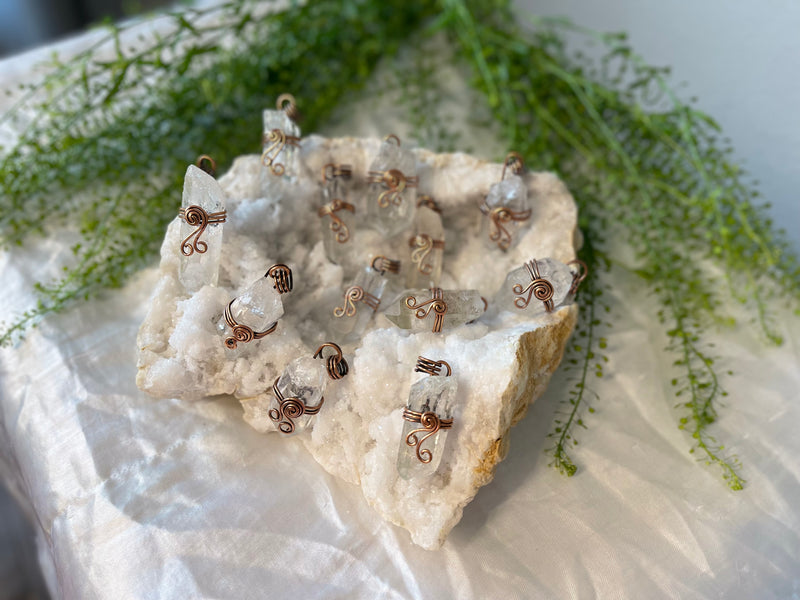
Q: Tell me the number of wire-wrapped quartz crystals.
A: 12